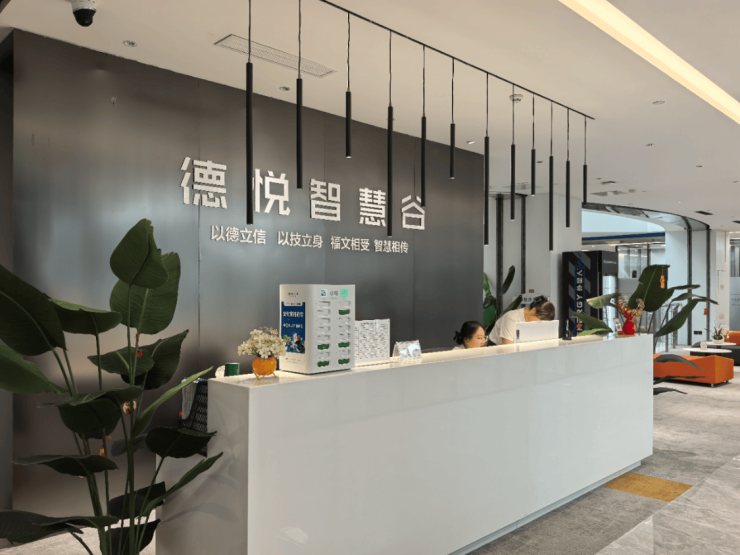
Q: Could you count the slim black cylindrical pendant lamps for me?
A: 12